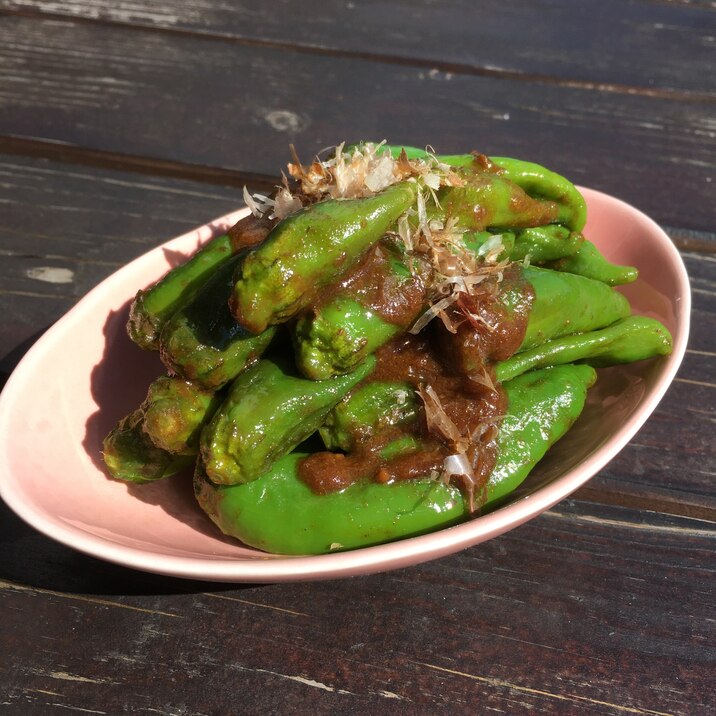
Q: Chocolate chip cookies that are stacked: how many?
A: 0